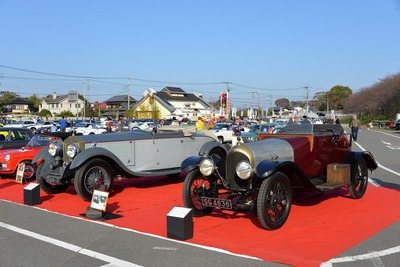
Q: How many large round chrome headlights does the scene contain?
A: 4